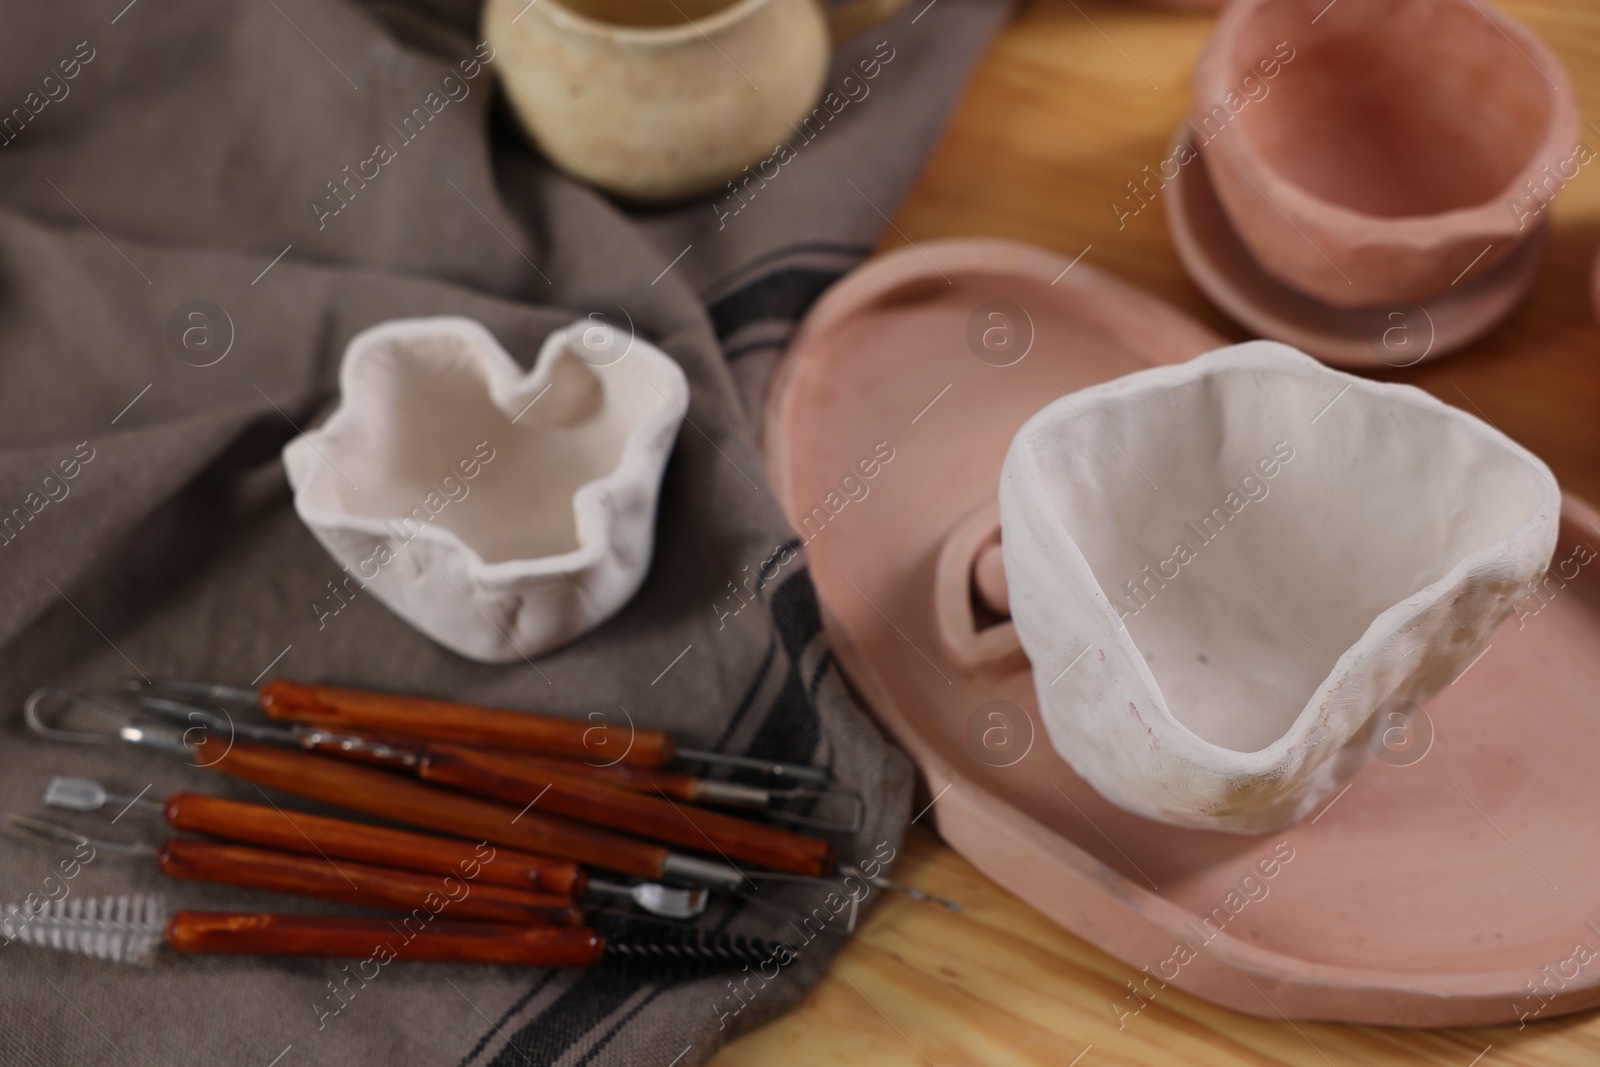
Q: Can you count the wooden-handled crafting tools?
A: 7